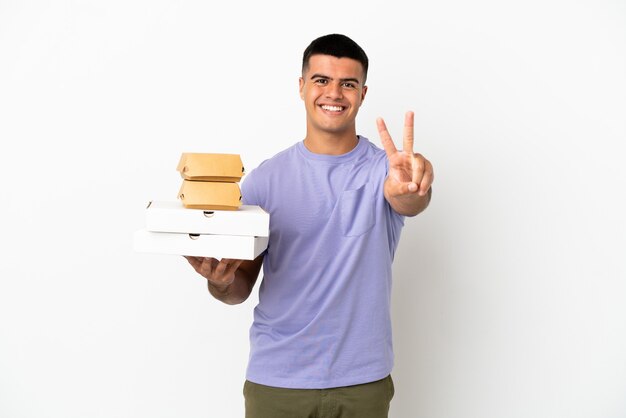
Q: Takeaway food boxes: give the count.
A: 4